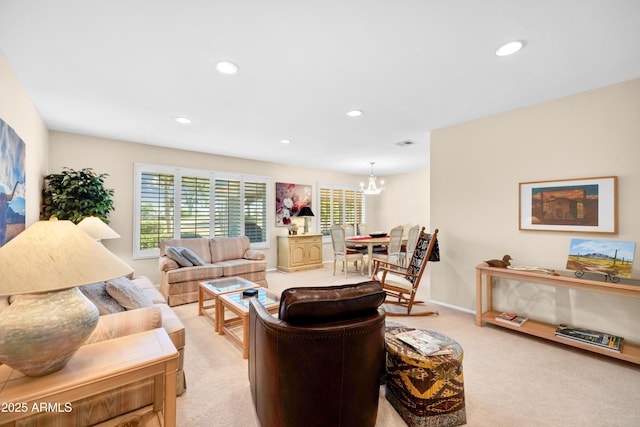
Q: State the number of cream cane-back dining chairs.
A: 6